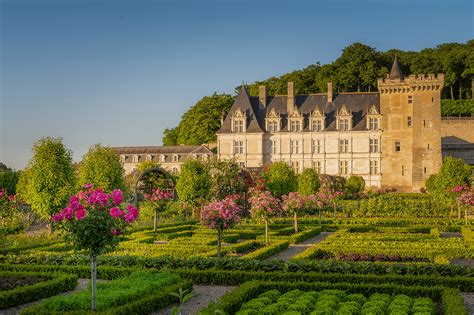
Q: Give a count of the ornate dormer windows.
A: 6